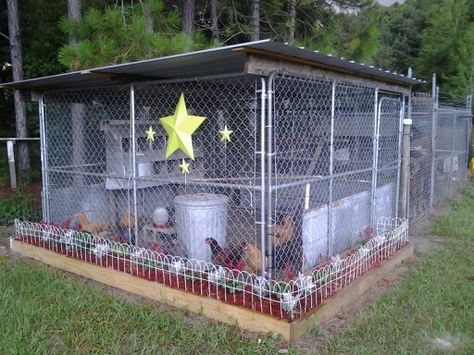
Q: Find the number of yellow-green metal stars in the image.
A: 4